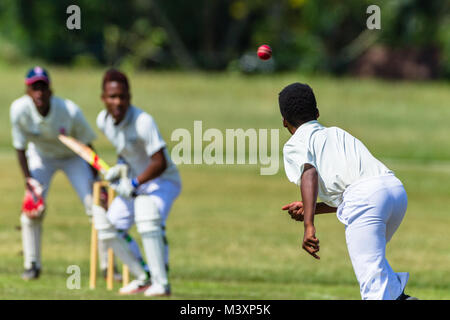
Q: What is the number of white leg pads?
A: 4